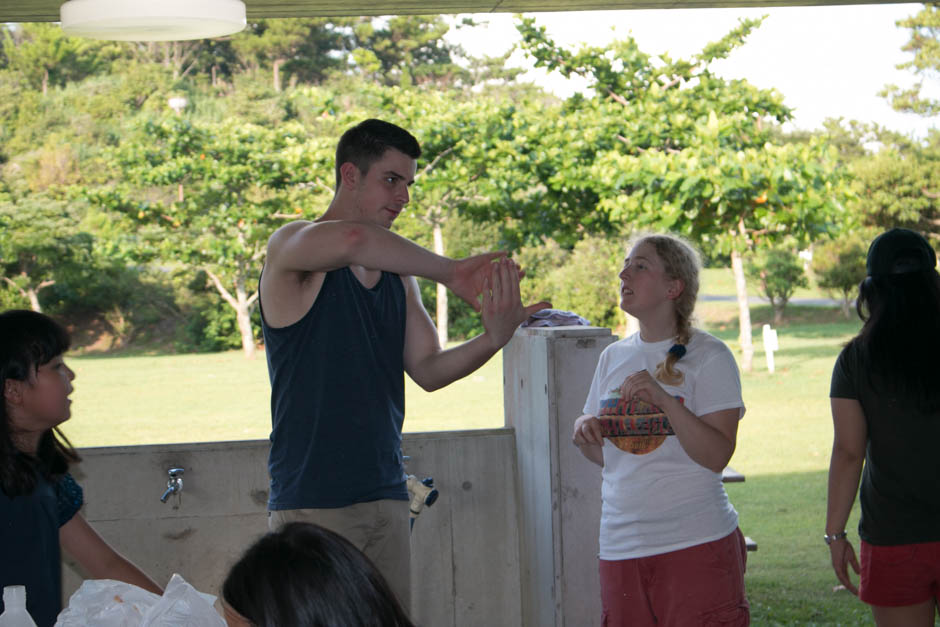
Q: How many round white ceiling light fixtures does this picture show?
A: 1